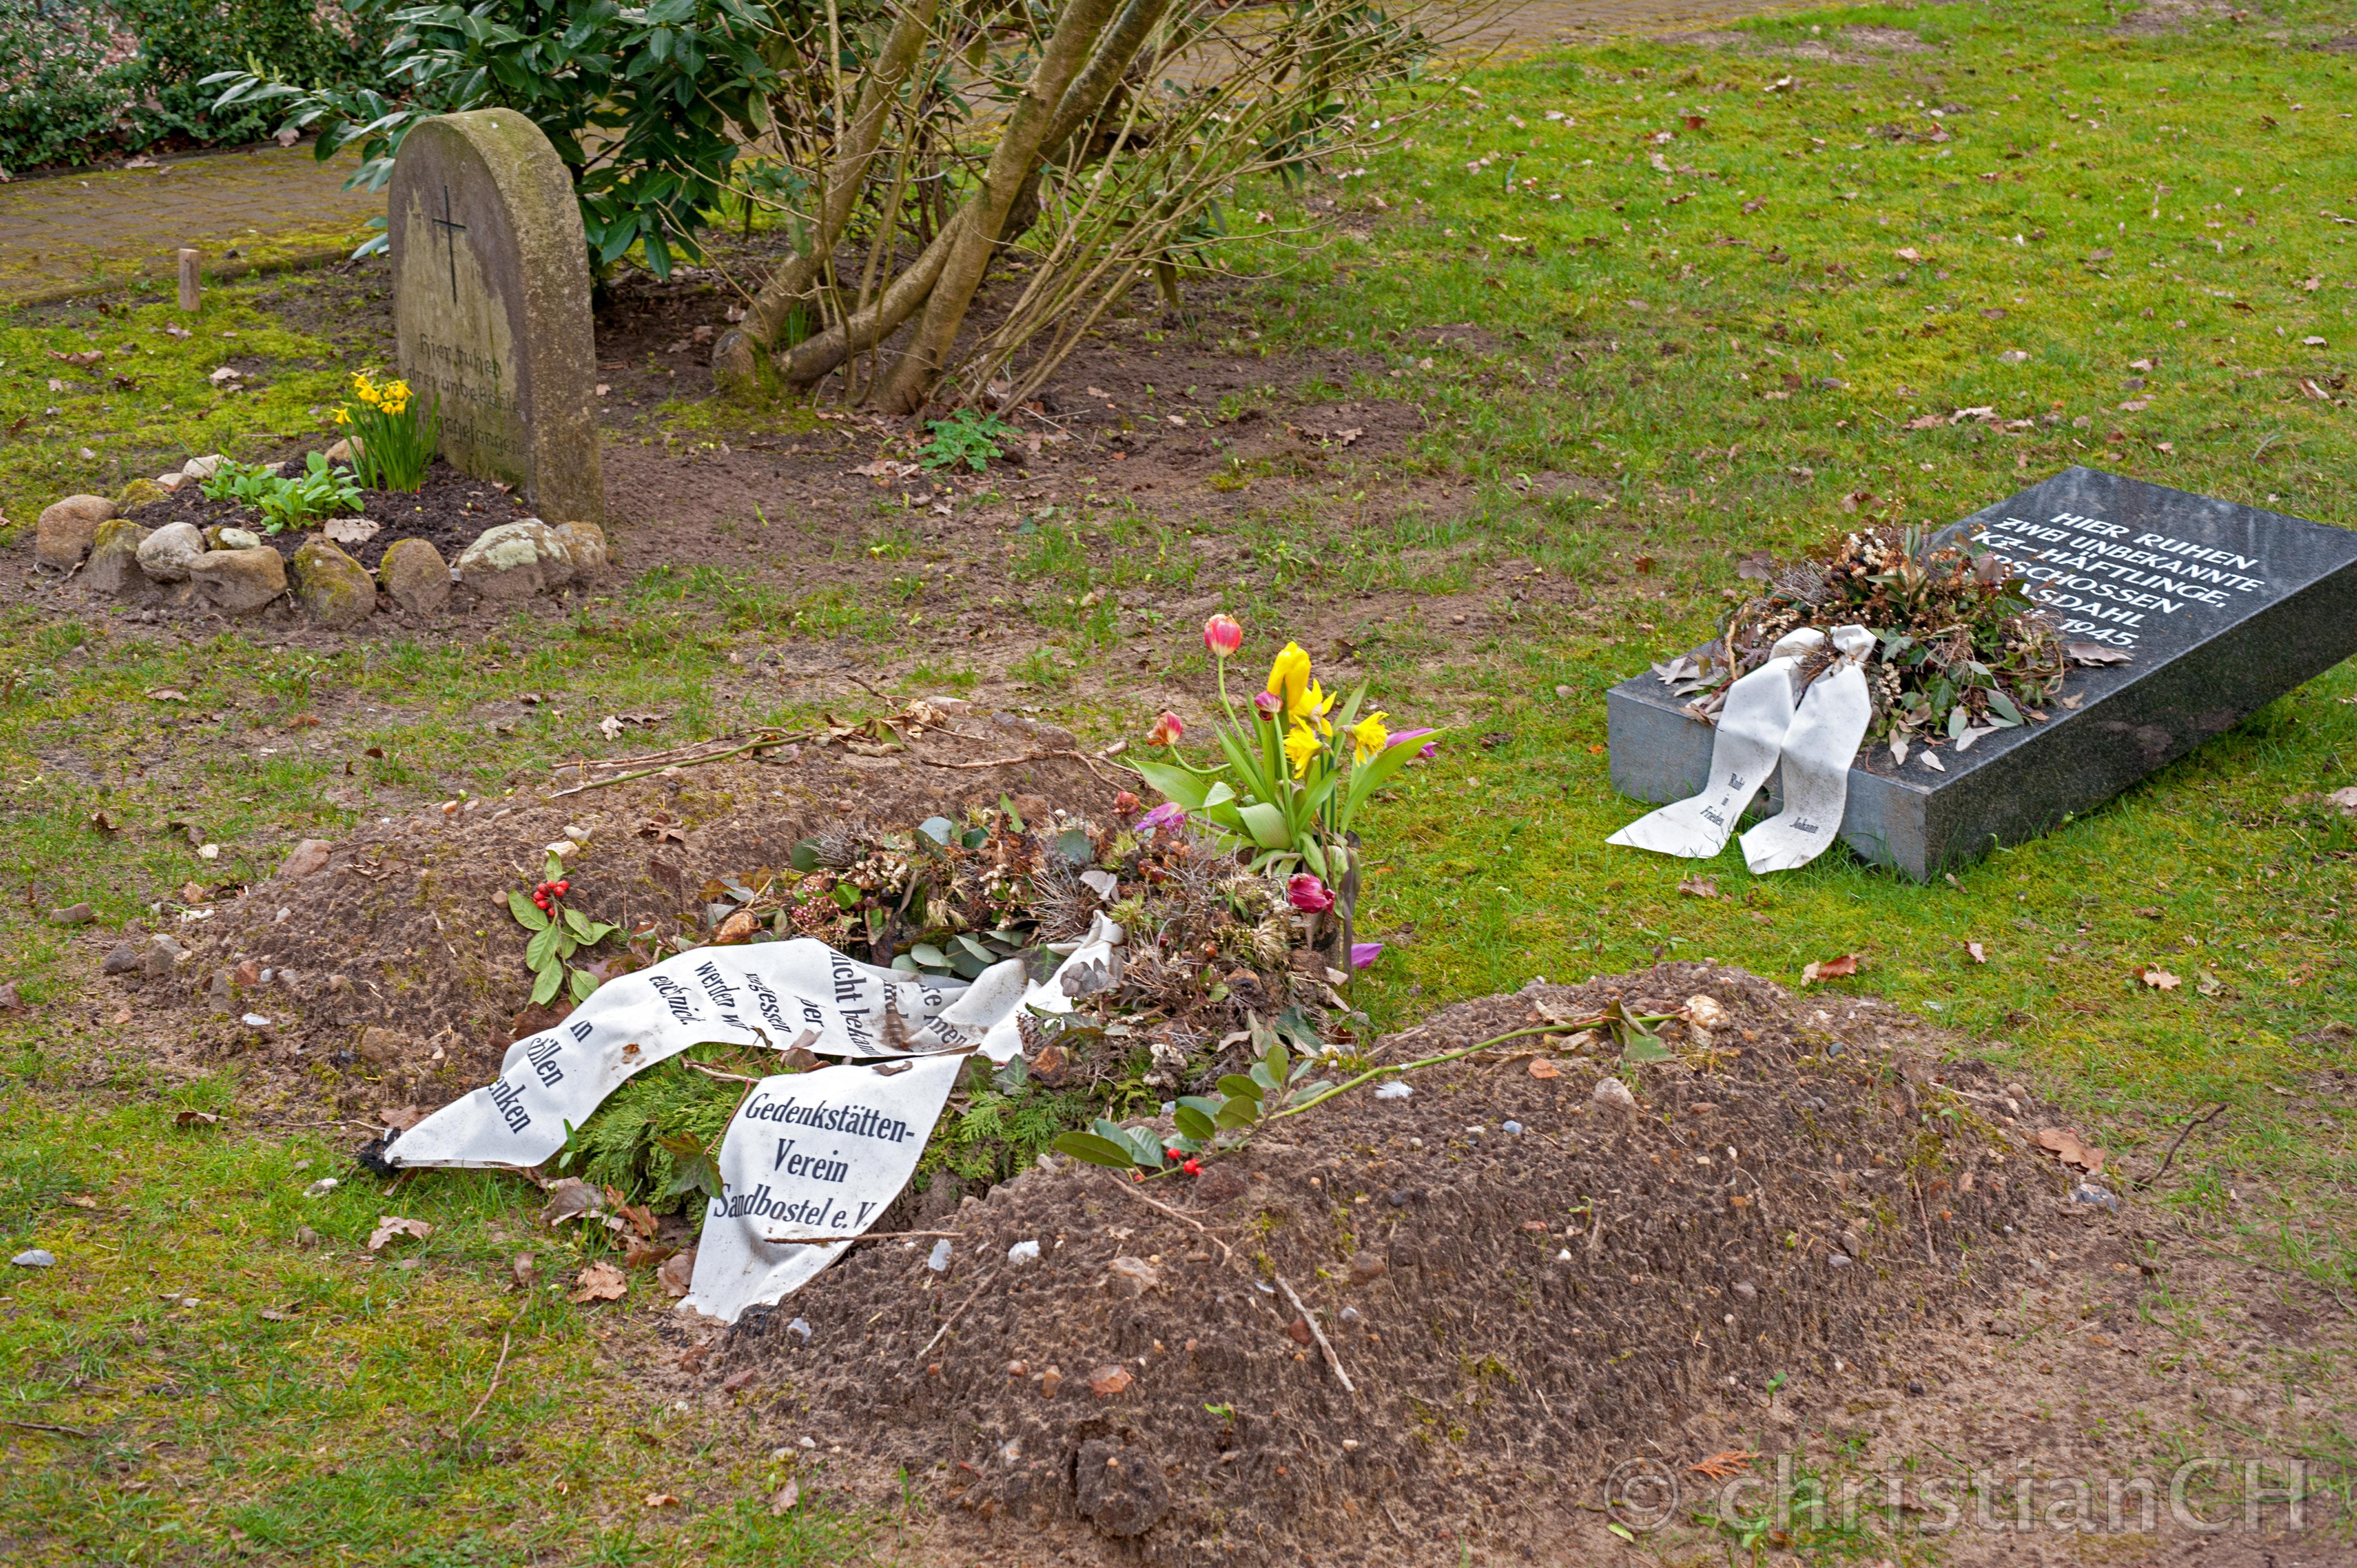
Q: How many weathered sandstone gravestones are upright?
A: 1